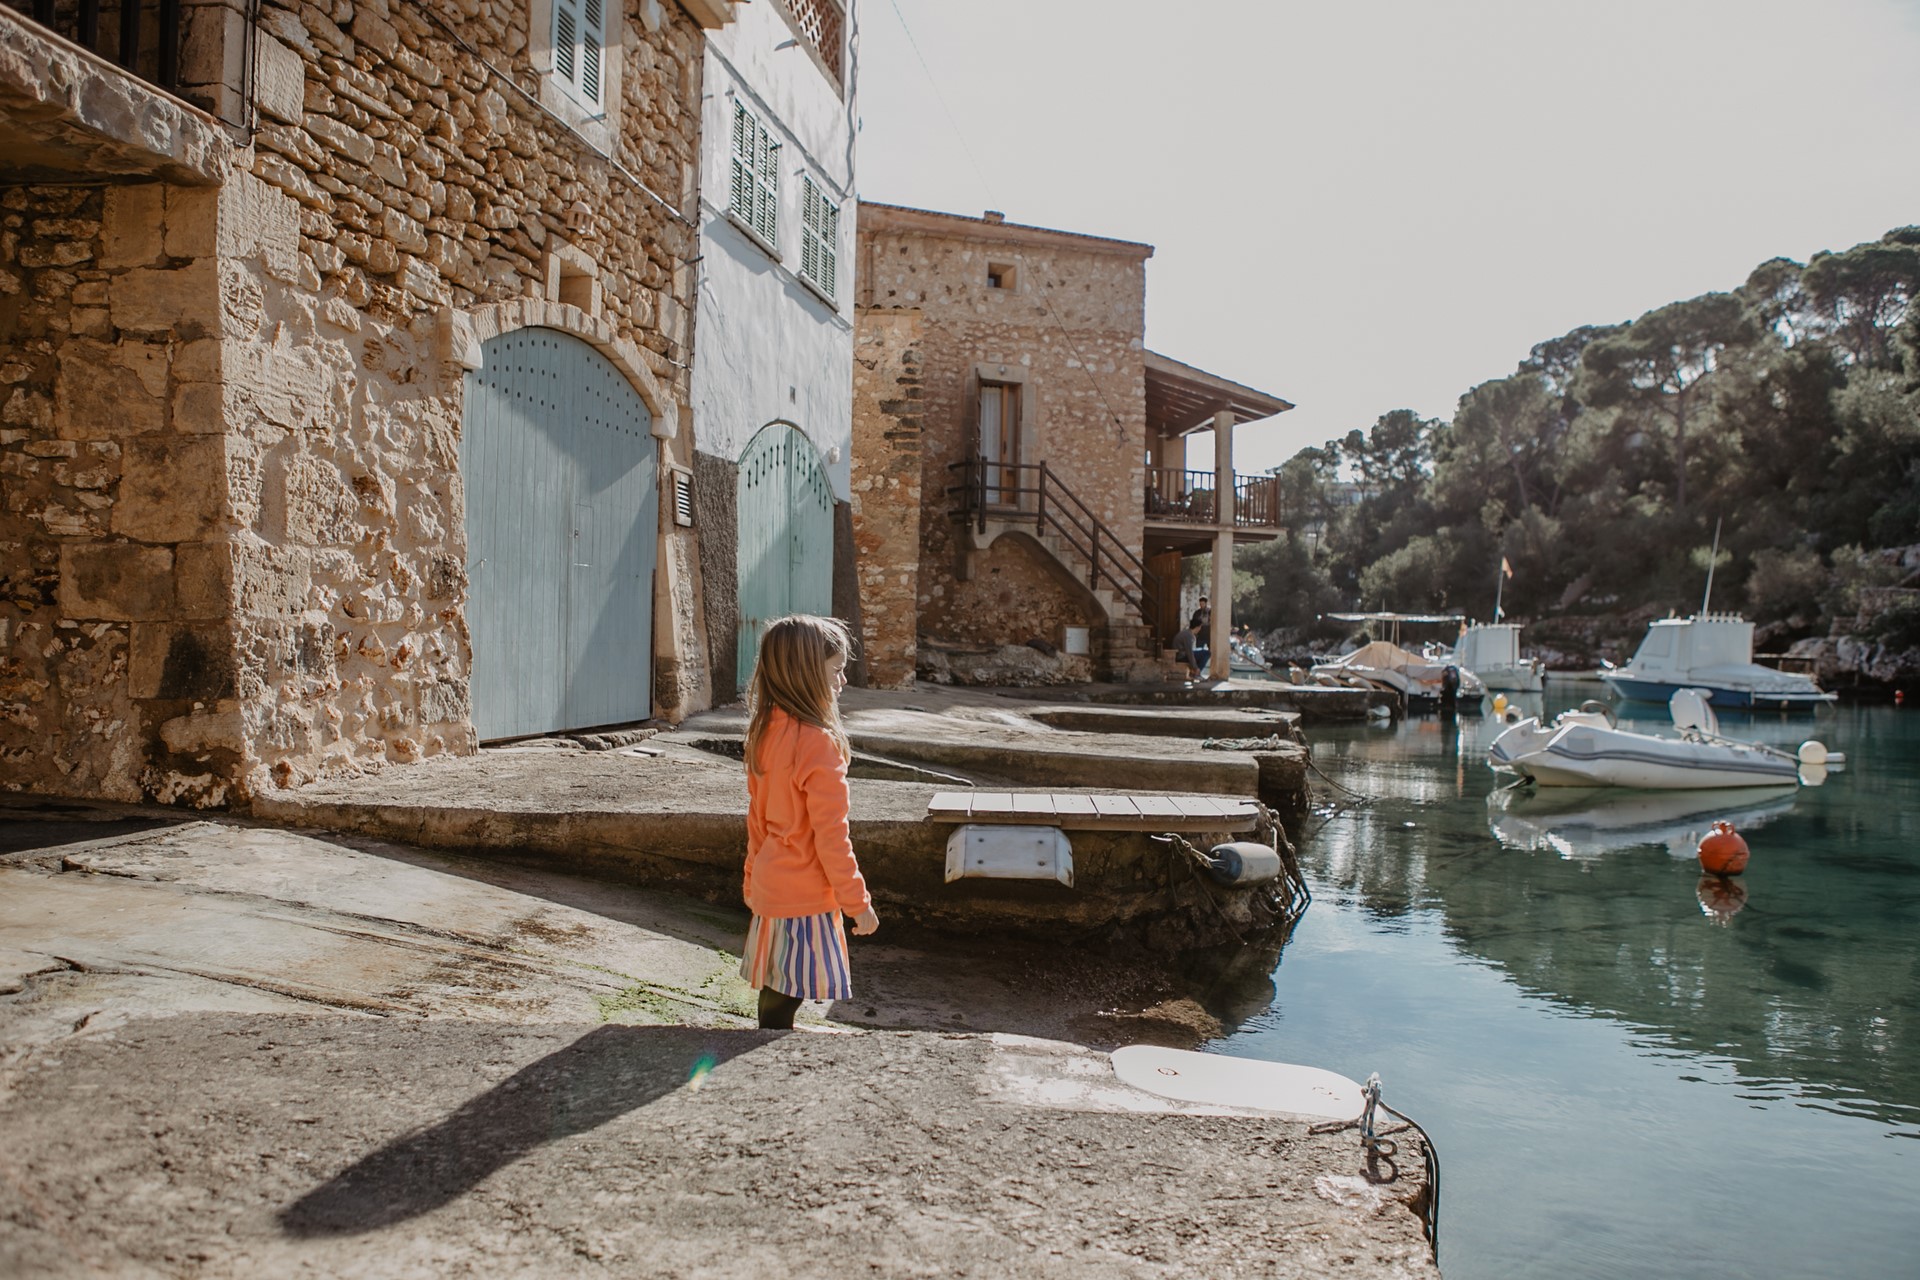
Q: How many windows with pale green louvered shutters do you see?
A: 3